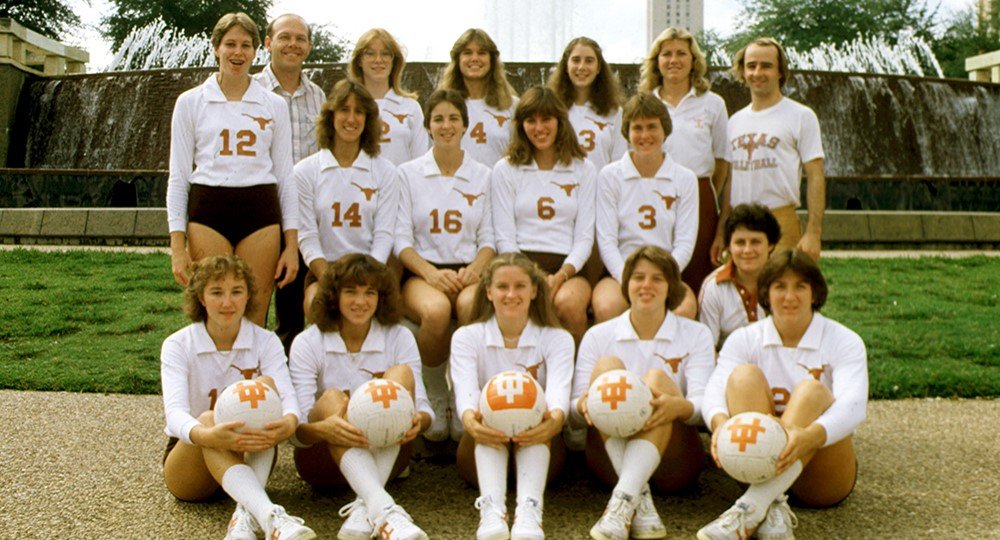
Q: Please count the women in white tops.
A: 15